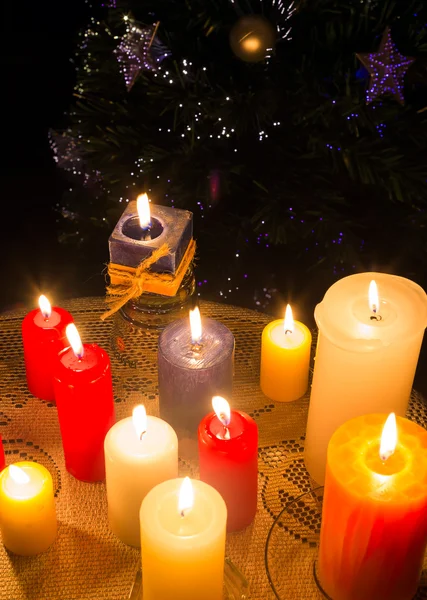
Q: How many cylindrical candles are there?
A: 10